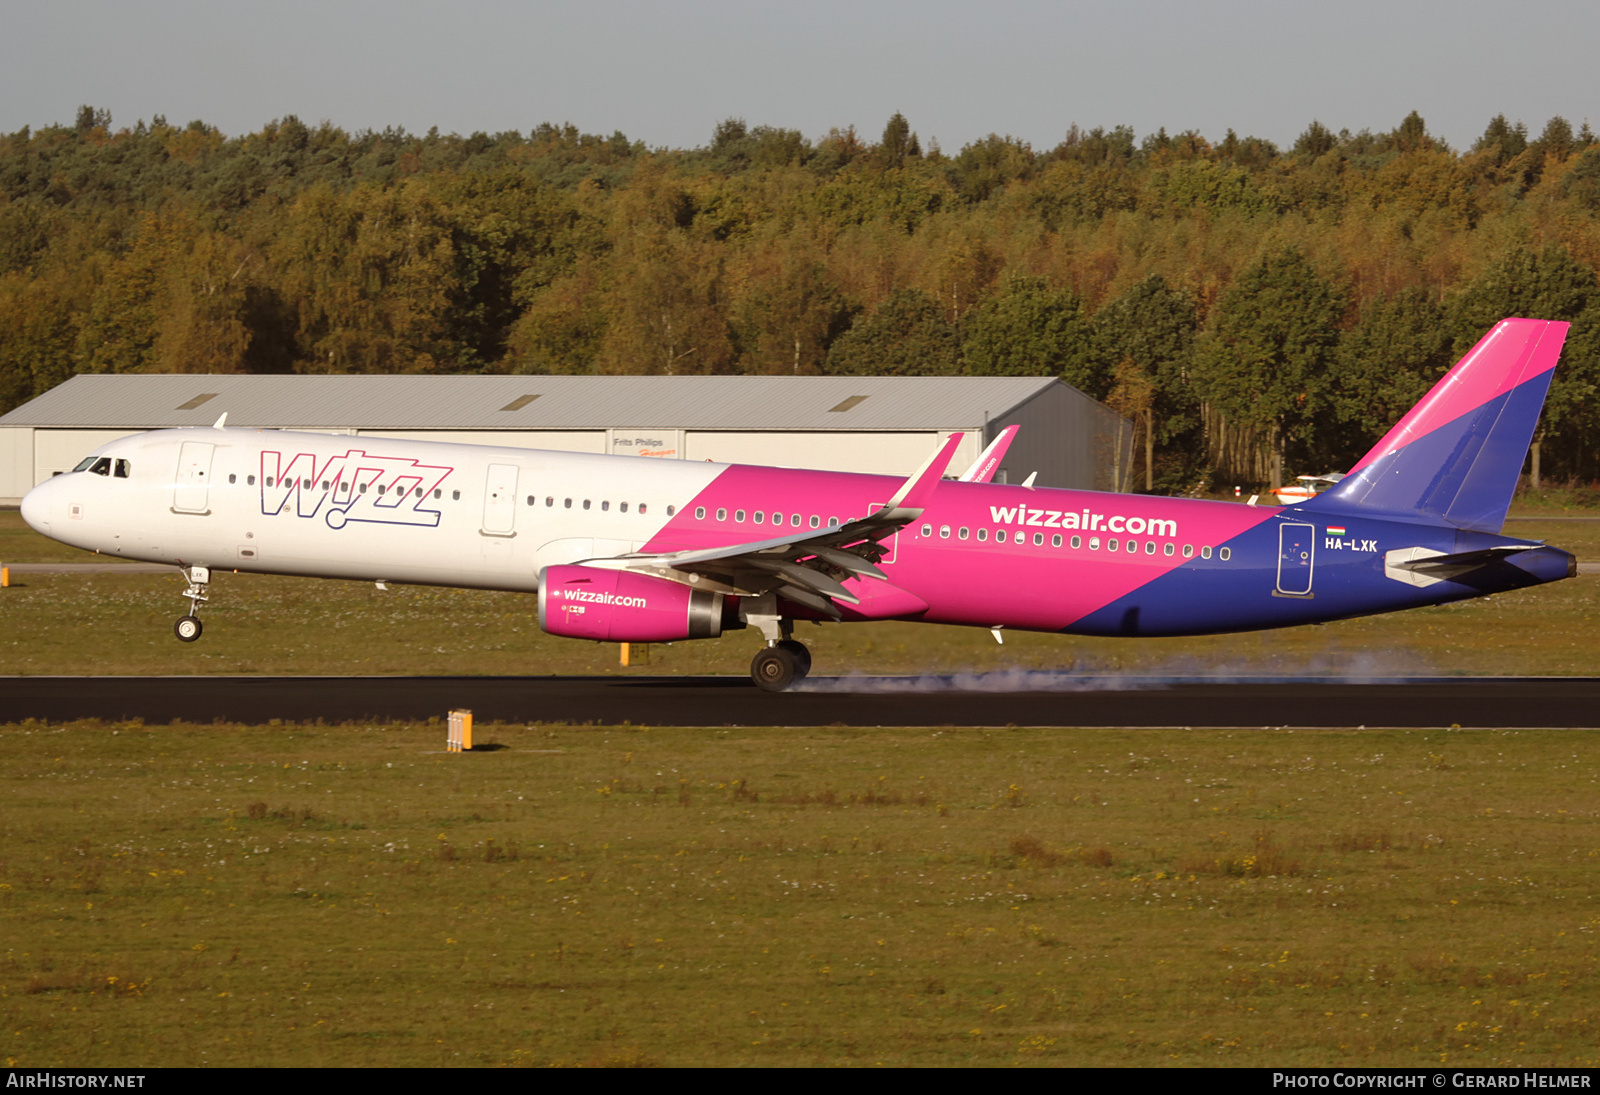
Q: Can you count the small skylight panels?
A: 3